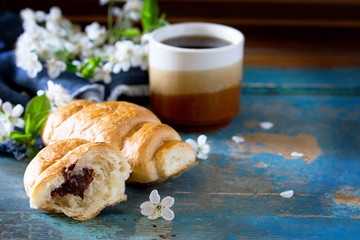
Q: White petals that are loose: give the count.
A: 4